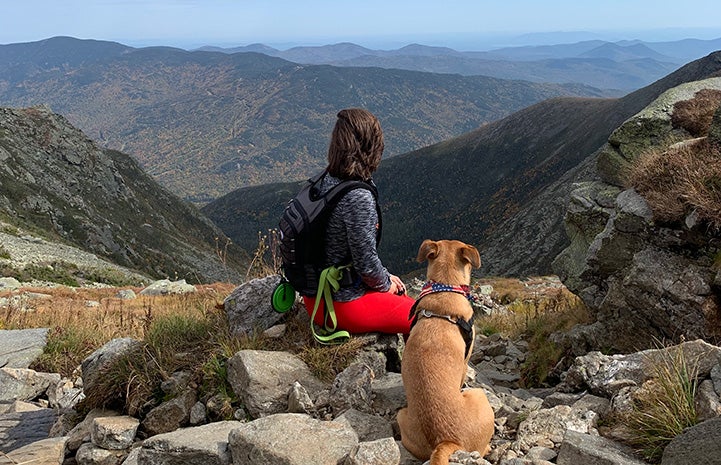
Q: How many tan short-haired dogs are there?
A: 1